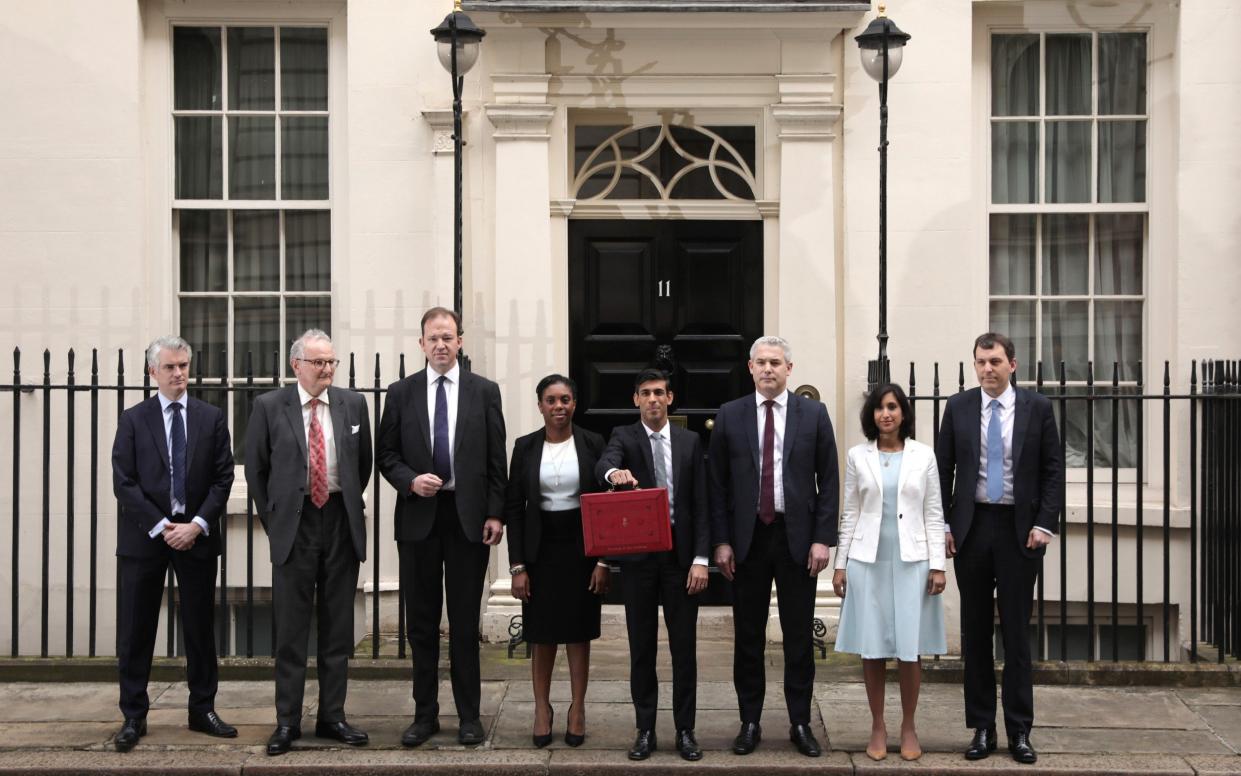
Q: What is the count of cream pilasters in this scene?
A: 2